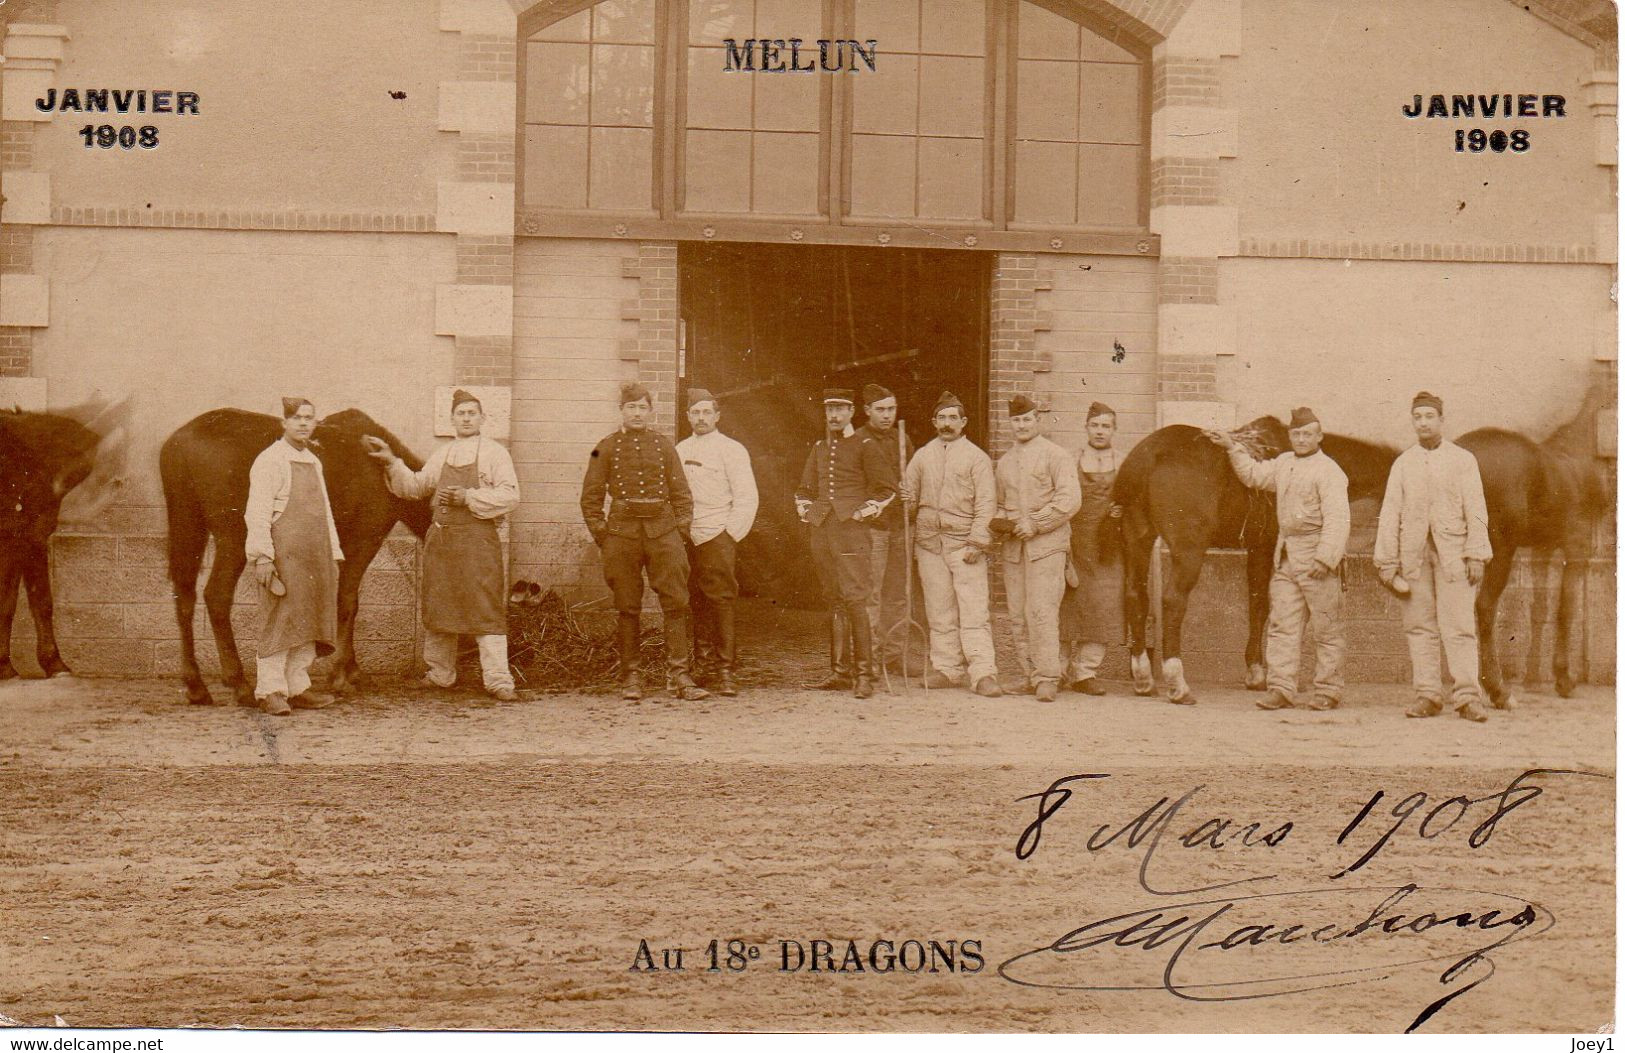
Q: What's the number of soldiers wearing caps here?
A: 11